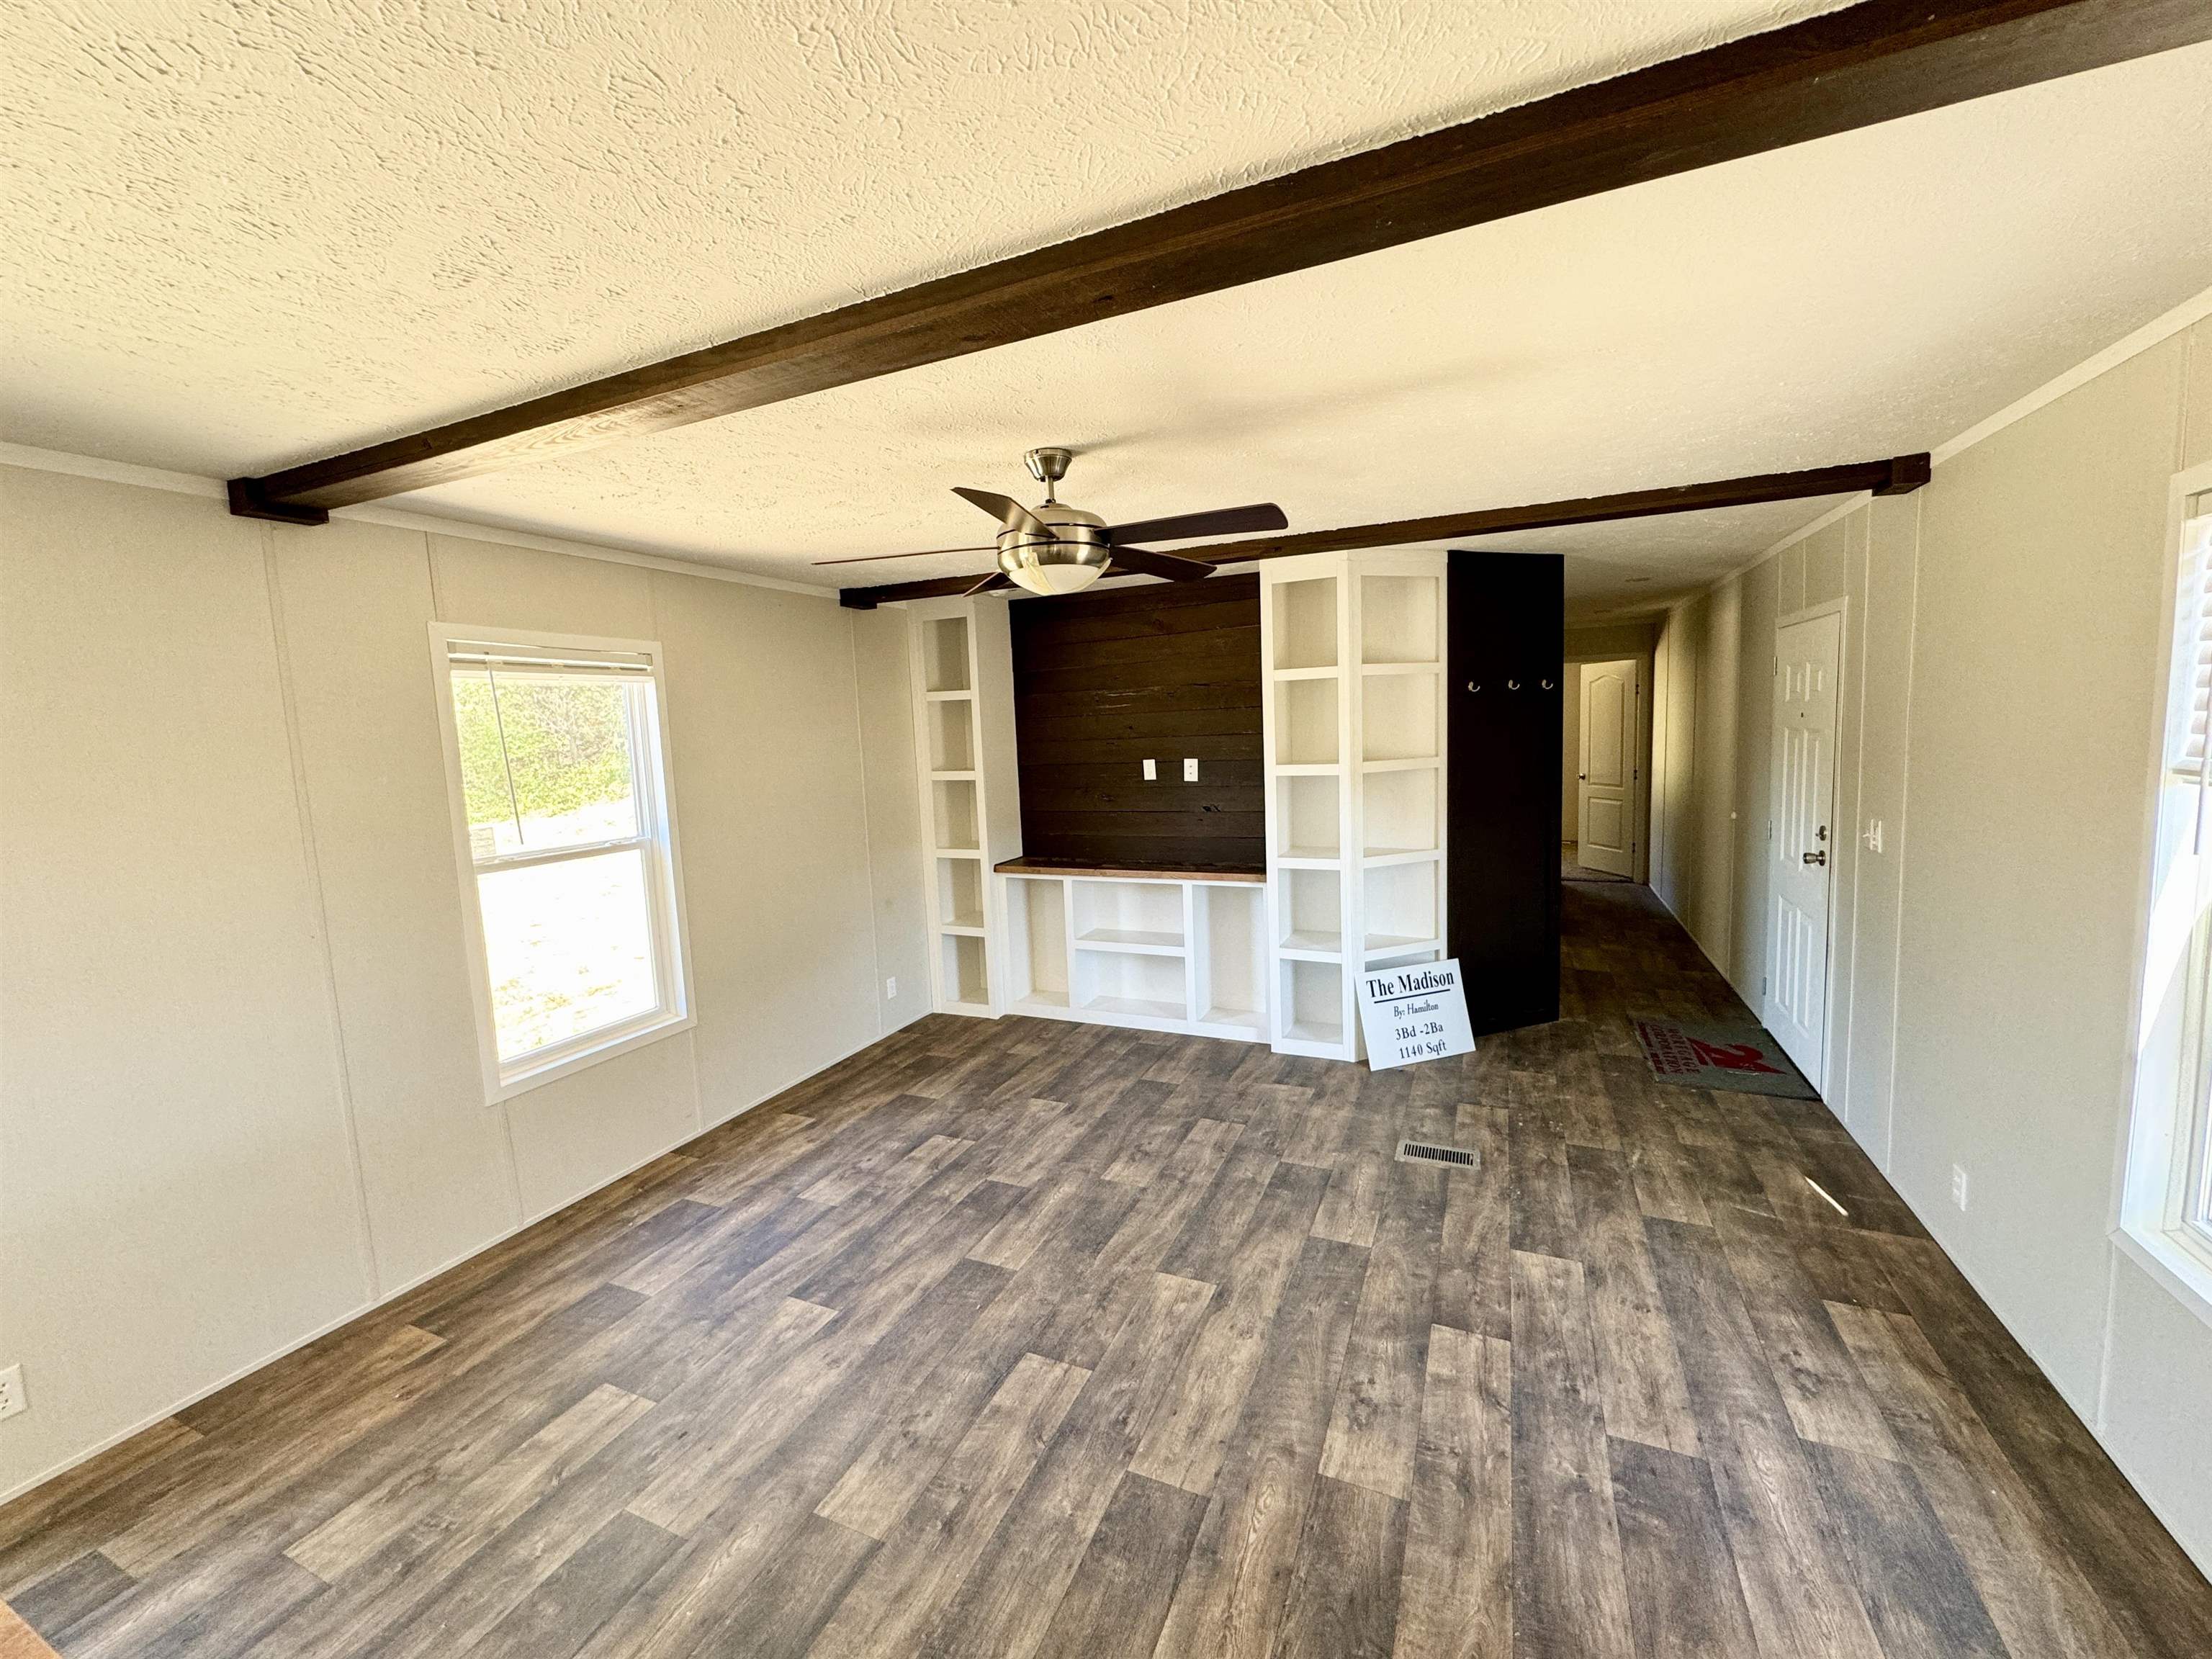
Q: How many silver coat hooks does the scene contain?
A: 3